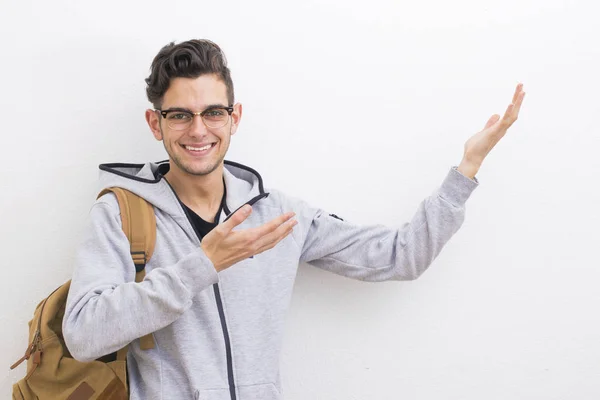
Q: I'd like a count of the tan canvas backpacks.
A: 1